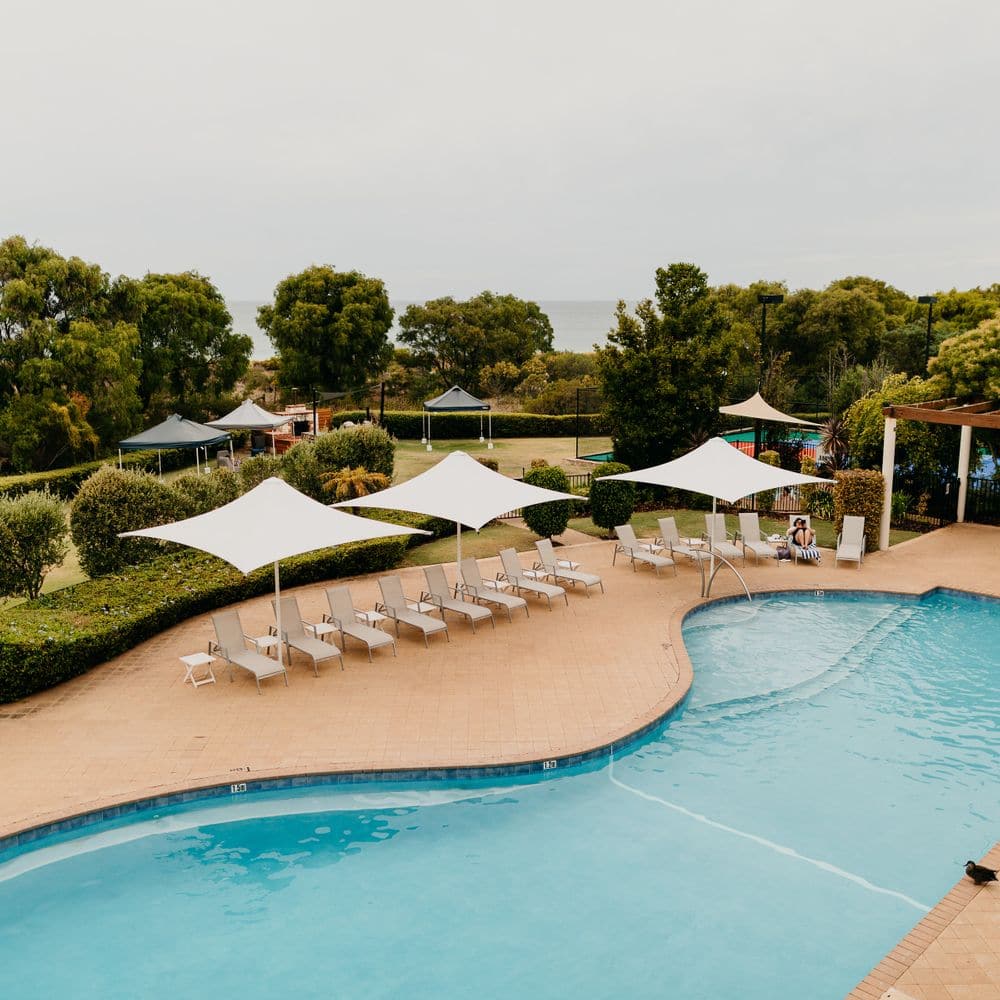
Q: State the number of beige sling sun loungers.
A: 14